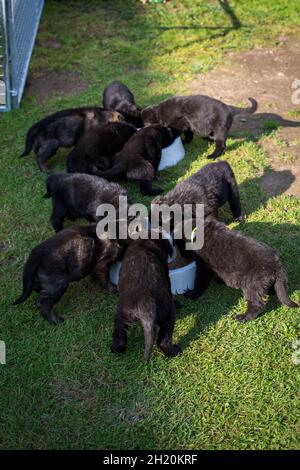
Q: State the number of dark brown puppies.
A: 10